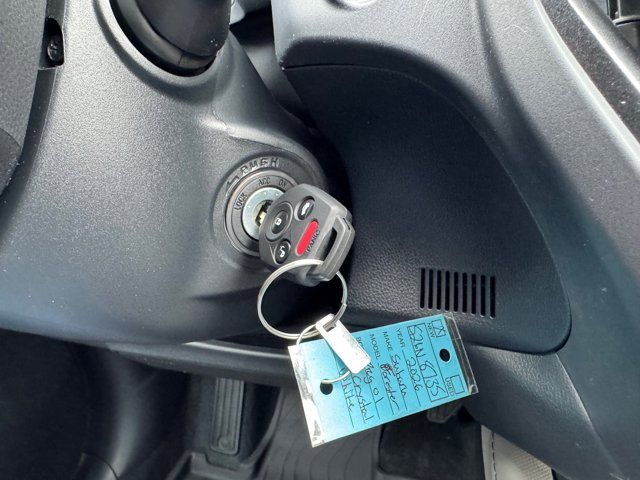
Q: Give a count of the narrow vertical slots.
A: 9